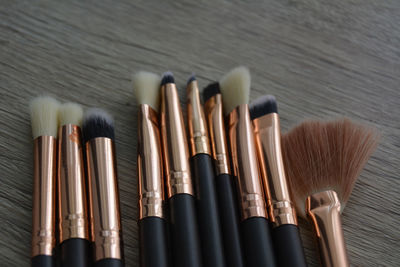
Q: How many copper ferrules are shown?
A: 10